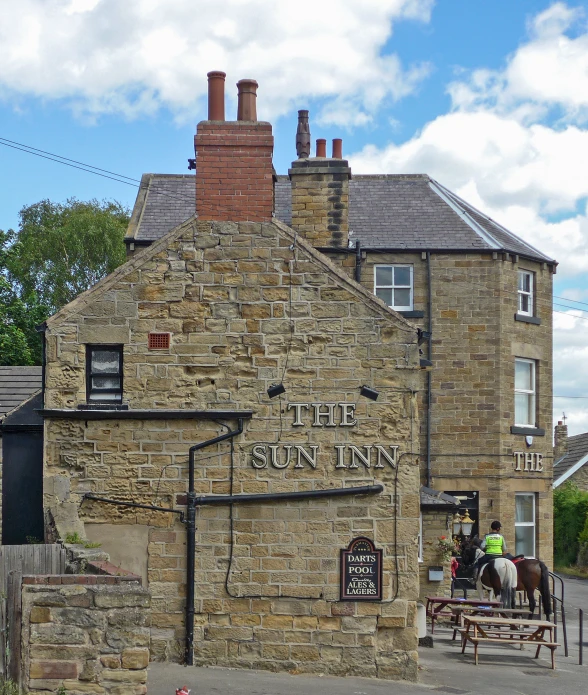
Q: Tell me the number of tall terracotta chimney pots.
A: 2